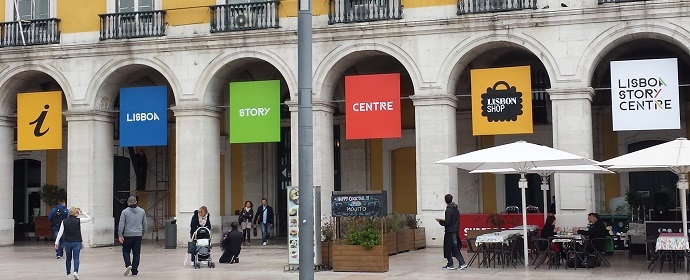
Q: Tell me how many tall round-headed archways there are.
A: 6